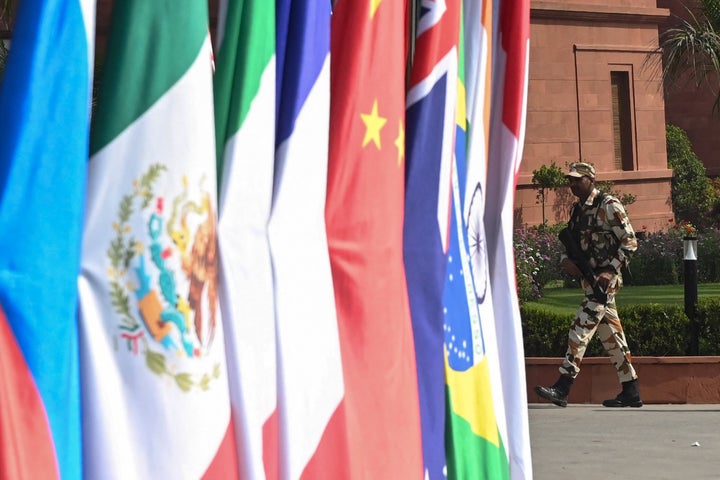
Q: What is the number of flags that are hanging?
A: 9